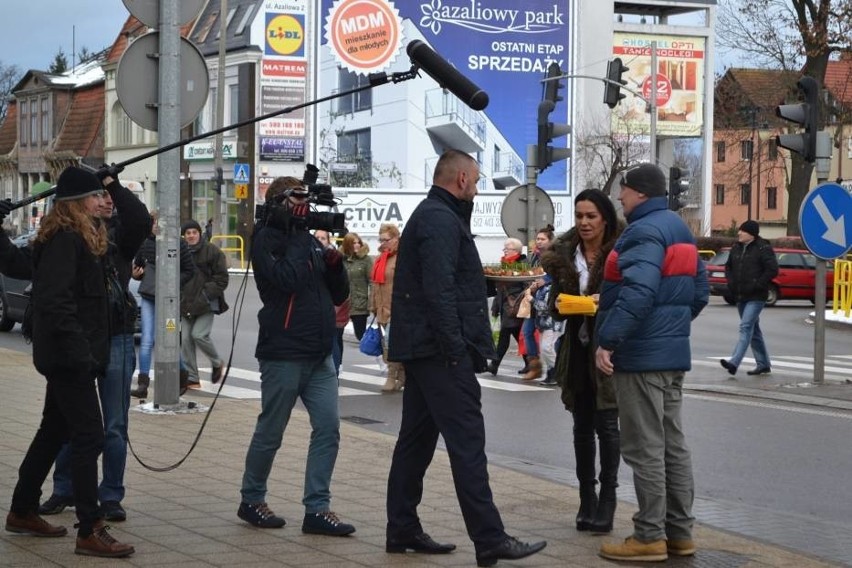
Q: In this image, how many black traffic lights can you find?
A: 5